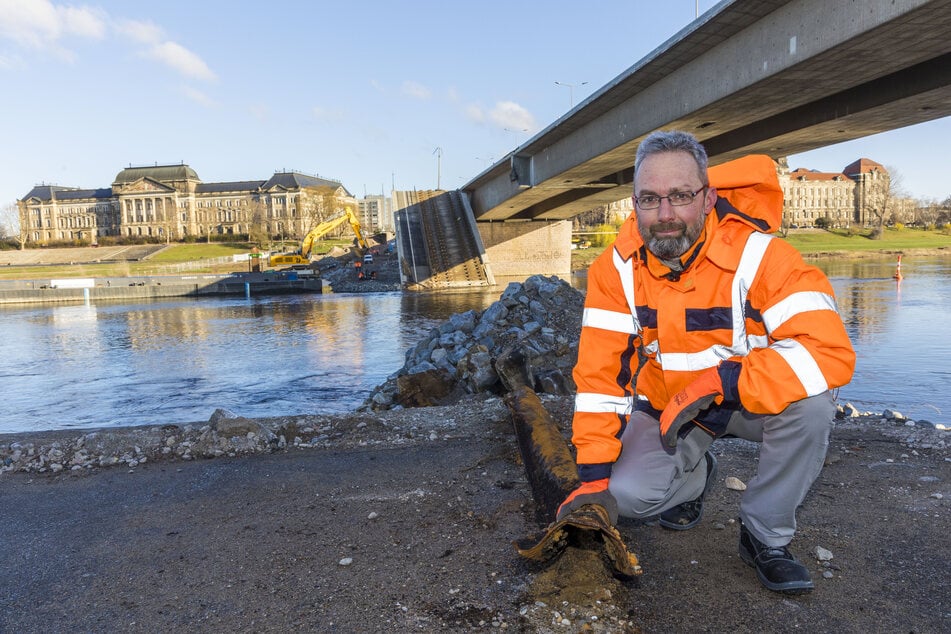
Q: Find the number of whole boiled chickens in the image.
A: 0